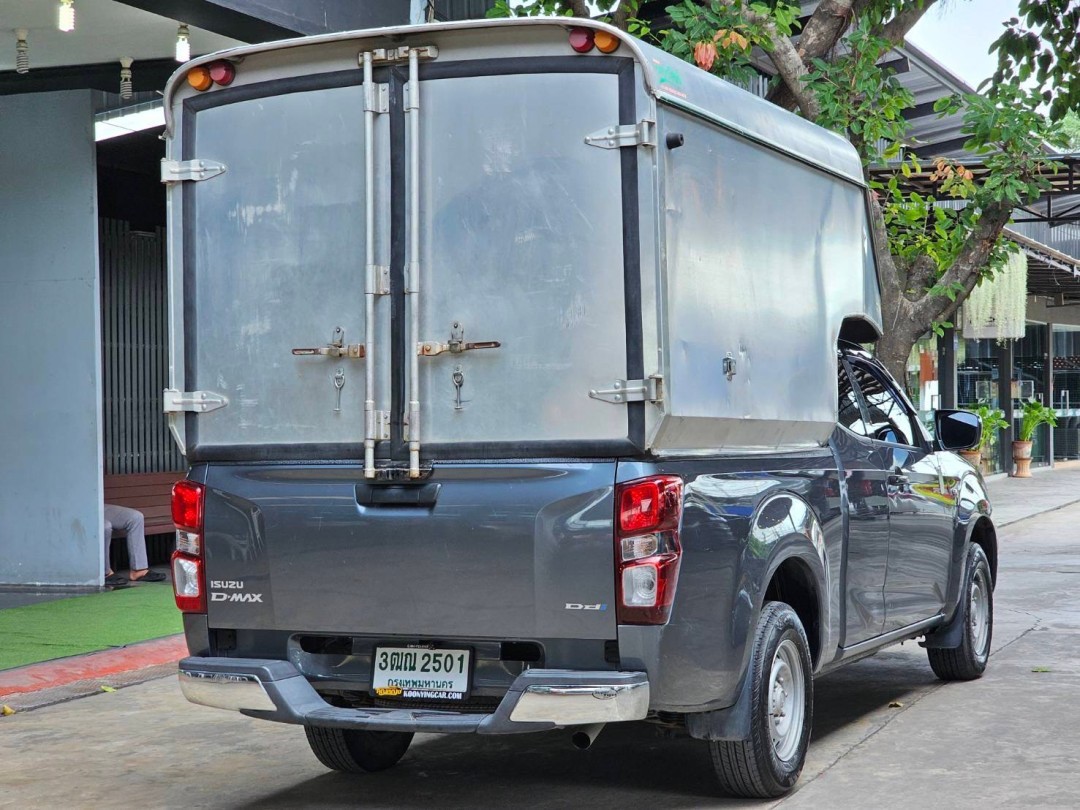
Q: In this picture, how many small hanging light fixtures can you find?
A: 4